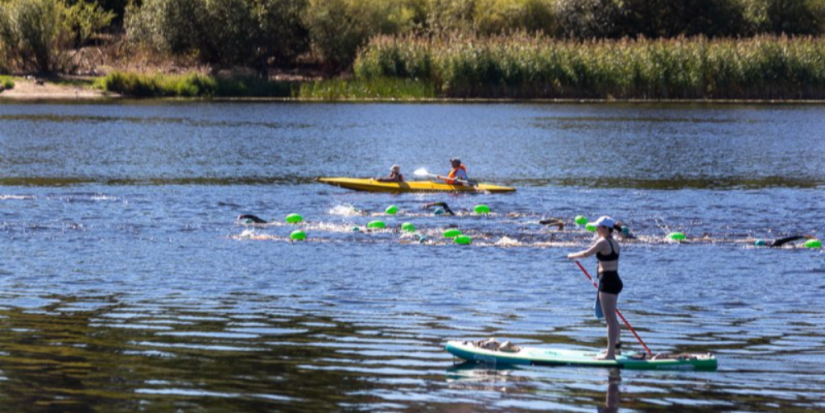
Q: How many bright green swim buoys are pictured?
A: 12